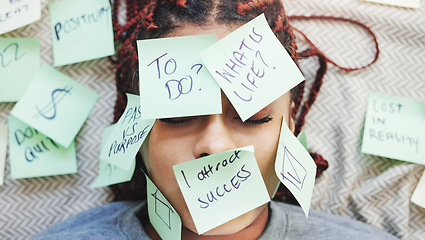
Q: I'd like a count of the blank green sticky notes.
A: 0